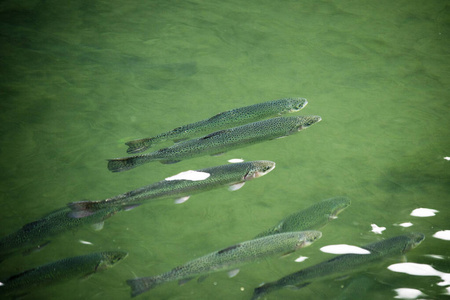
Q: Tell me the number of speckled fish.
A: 8